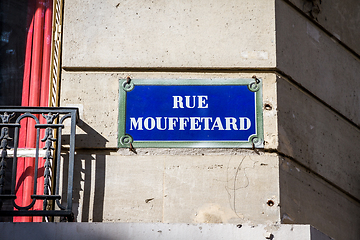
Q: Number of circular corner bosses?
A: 4